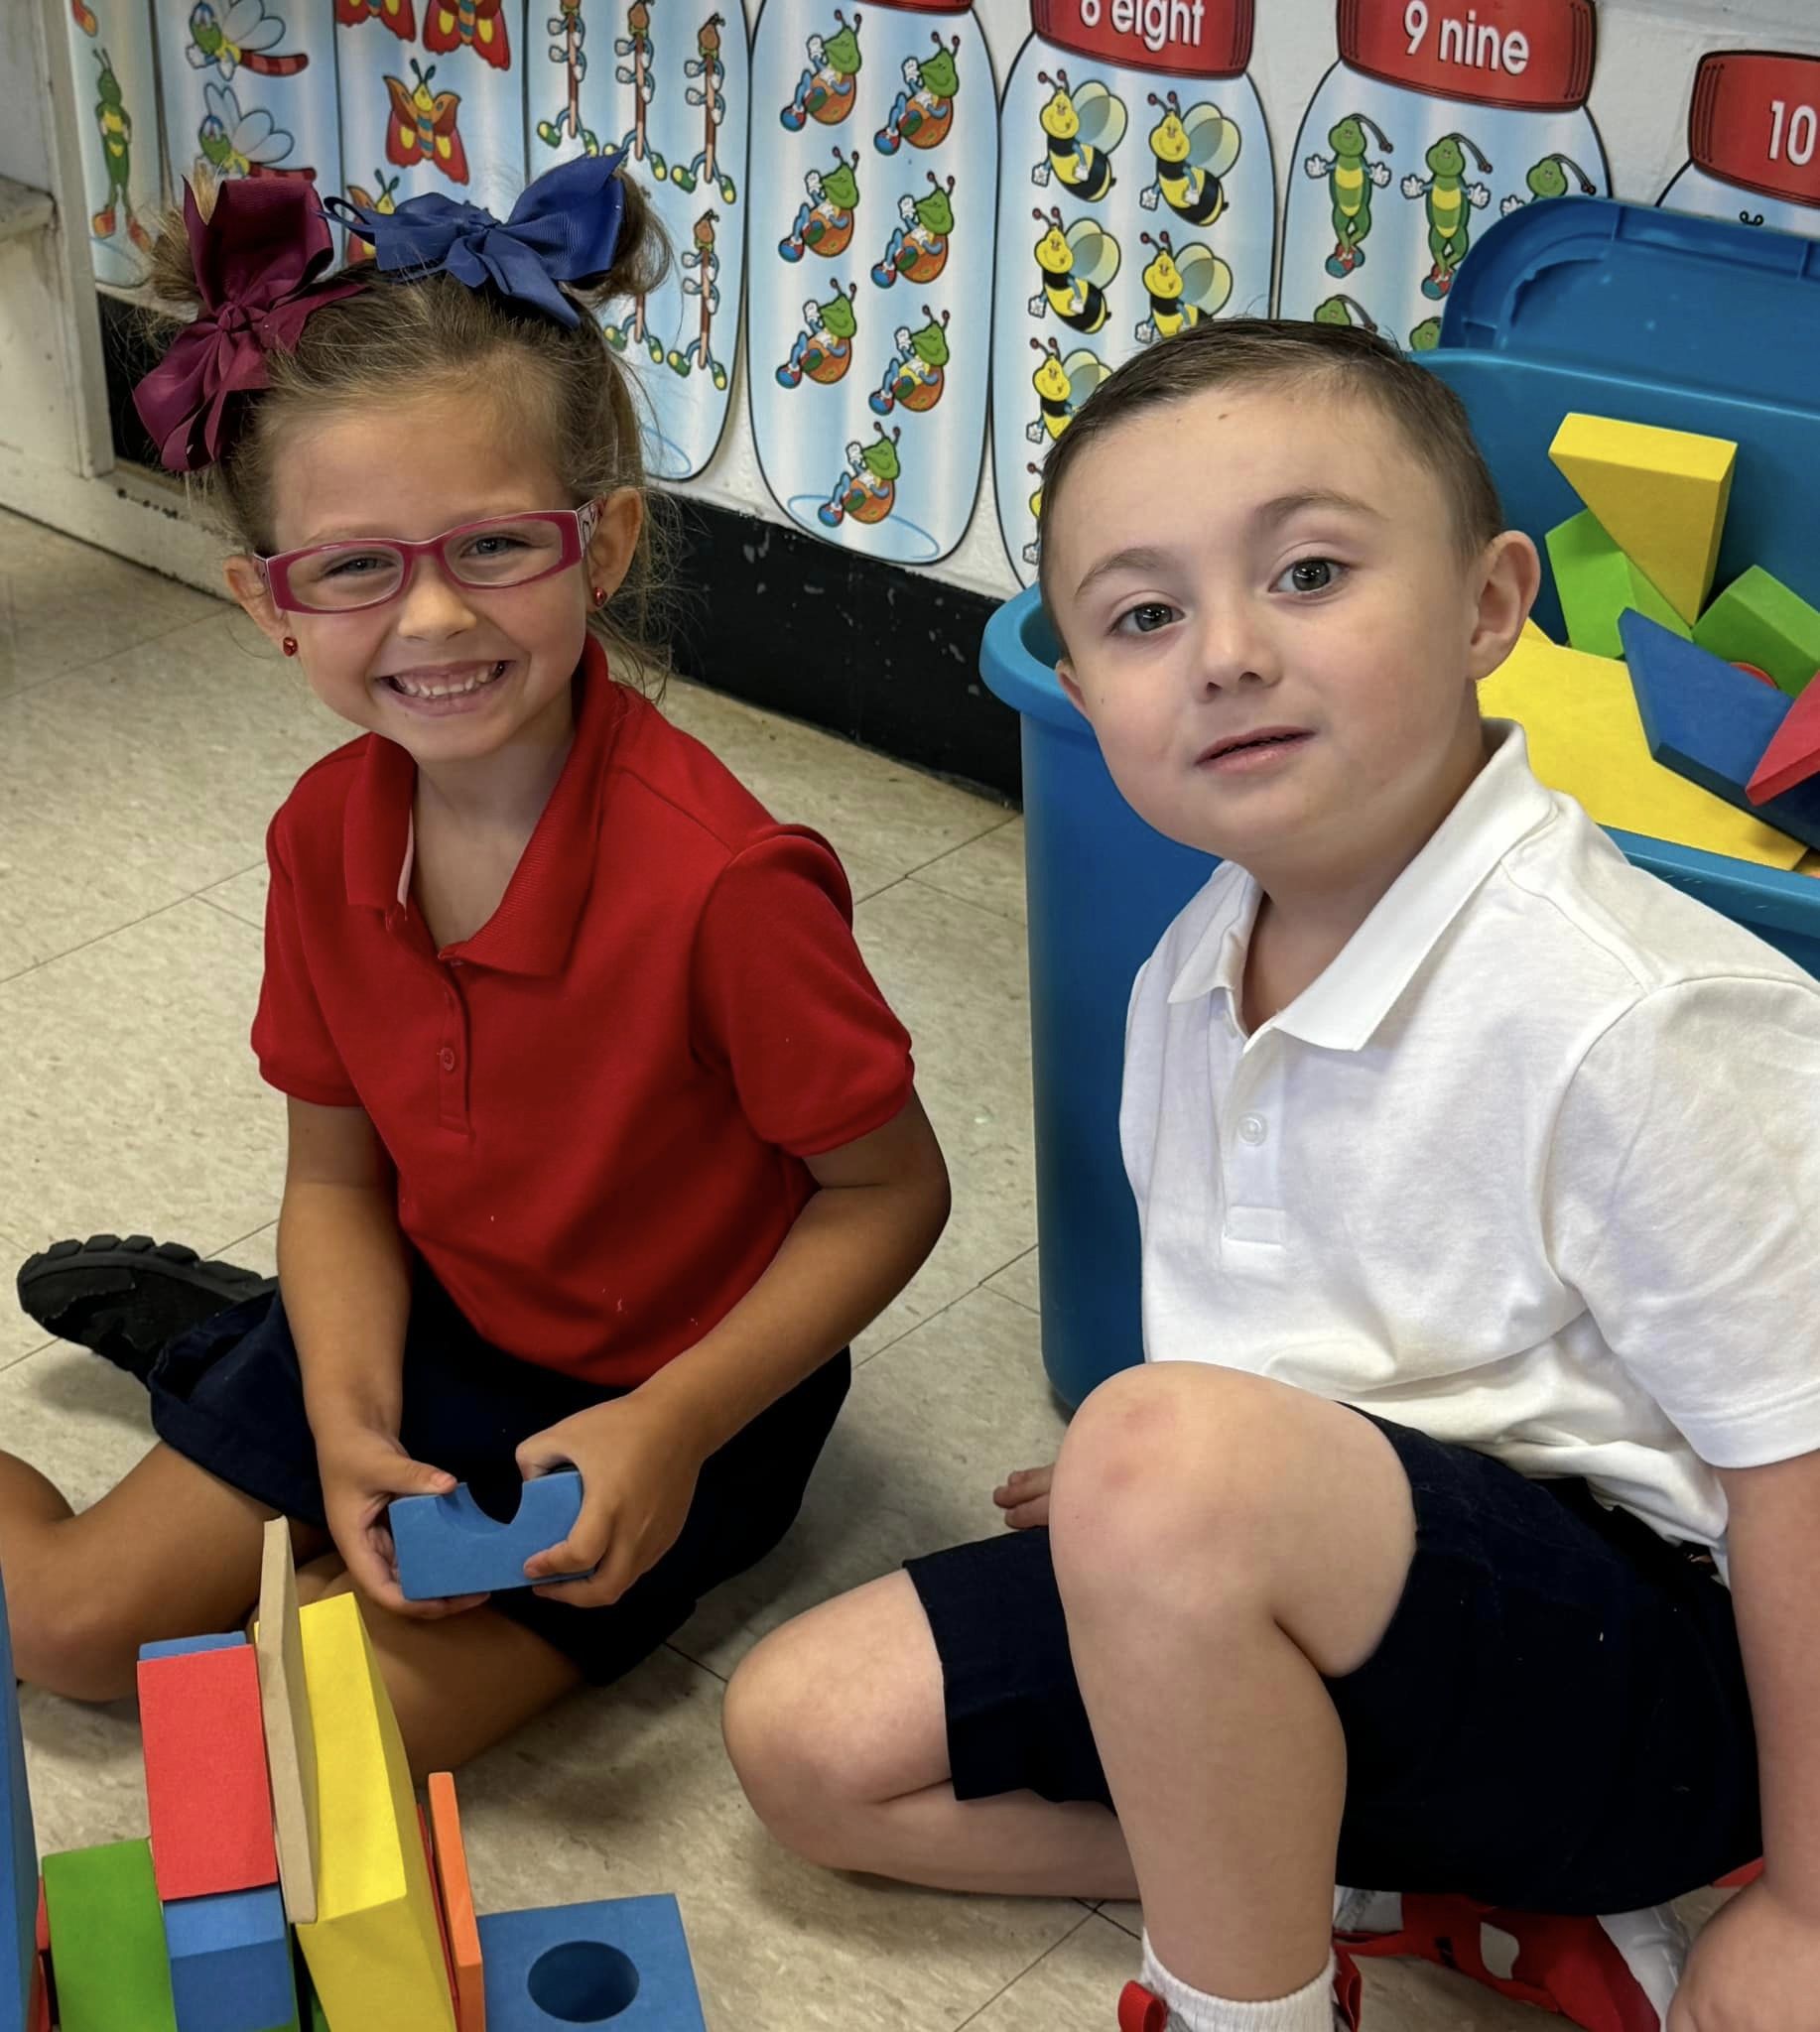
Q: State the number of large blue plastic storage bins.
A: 1